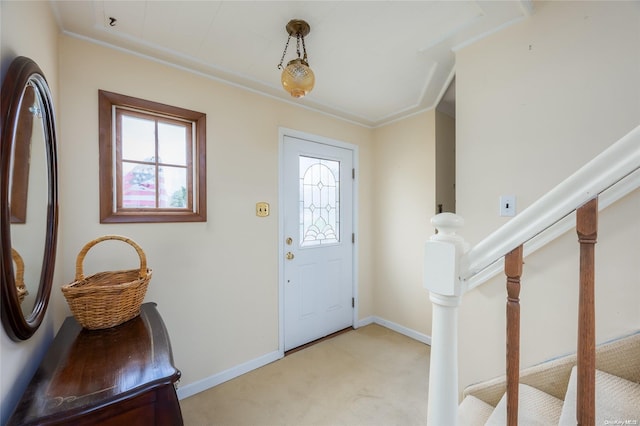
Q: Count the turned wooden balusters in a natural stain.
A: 2